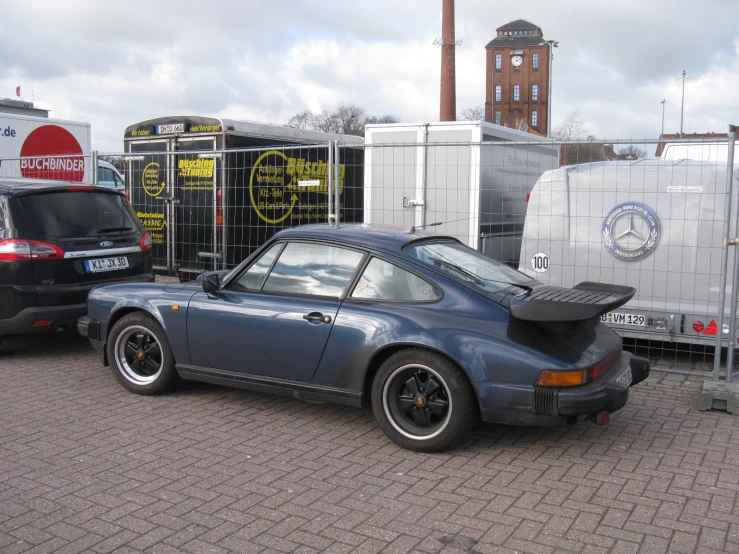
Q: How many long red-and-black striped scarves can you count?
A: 0